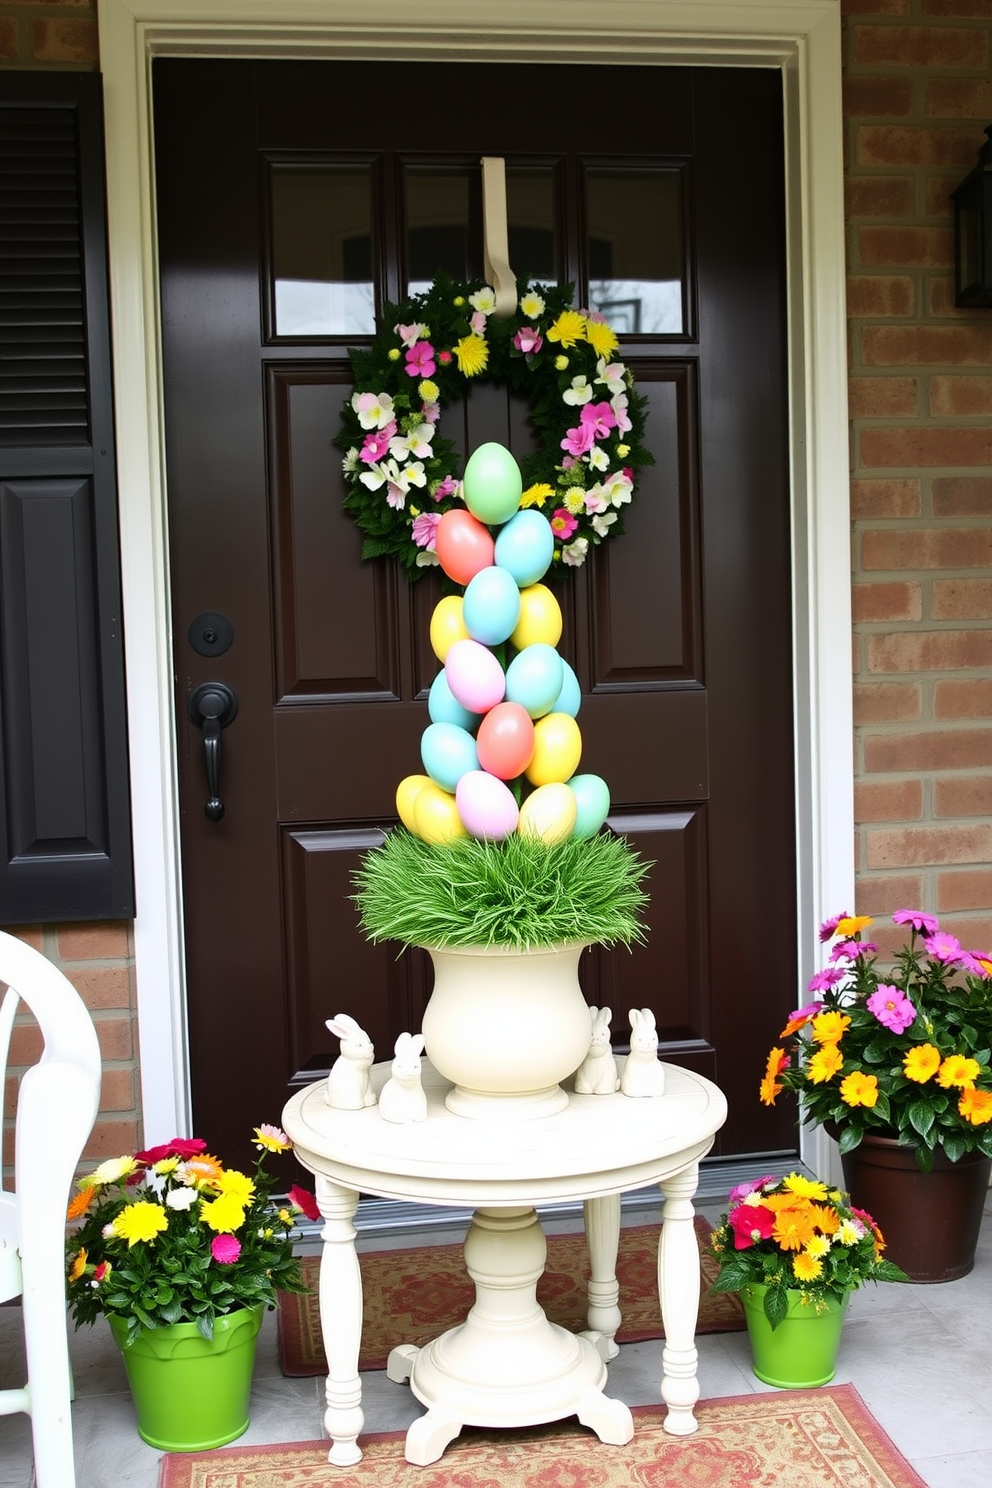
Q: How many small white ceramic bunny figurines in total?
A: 4